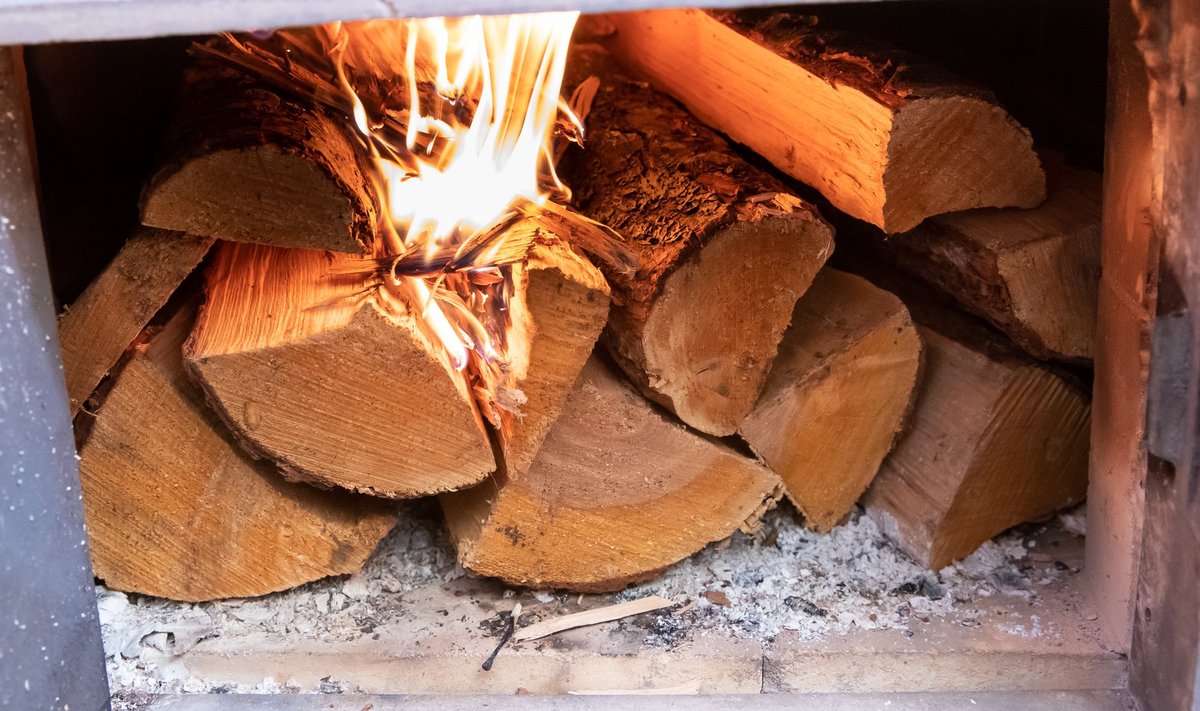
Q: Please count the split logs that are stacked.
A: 11